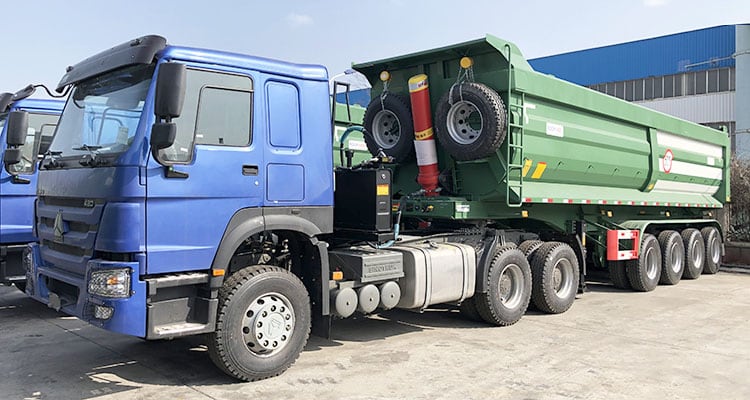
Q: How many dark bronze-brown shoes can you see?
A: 0